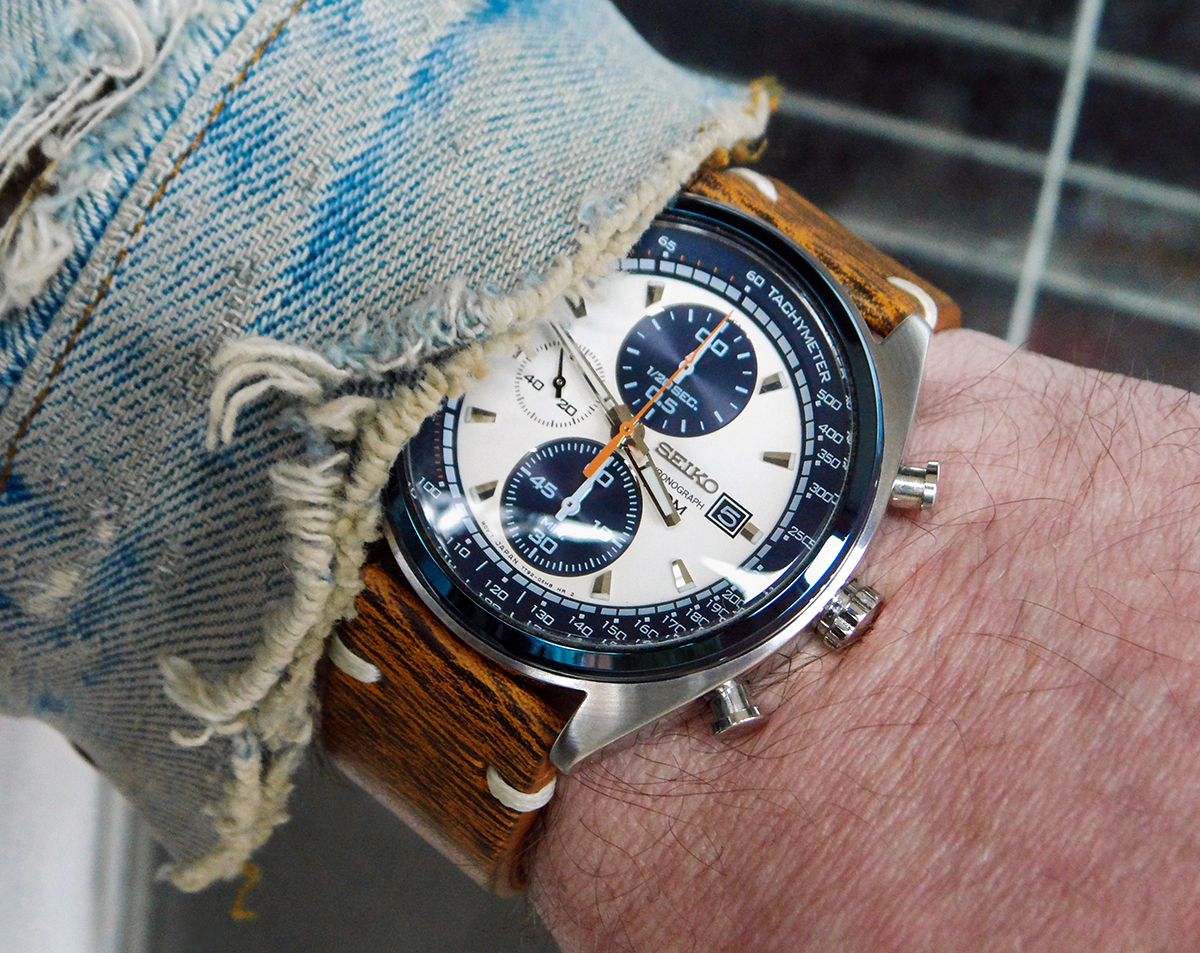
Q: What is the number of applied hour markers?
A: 9